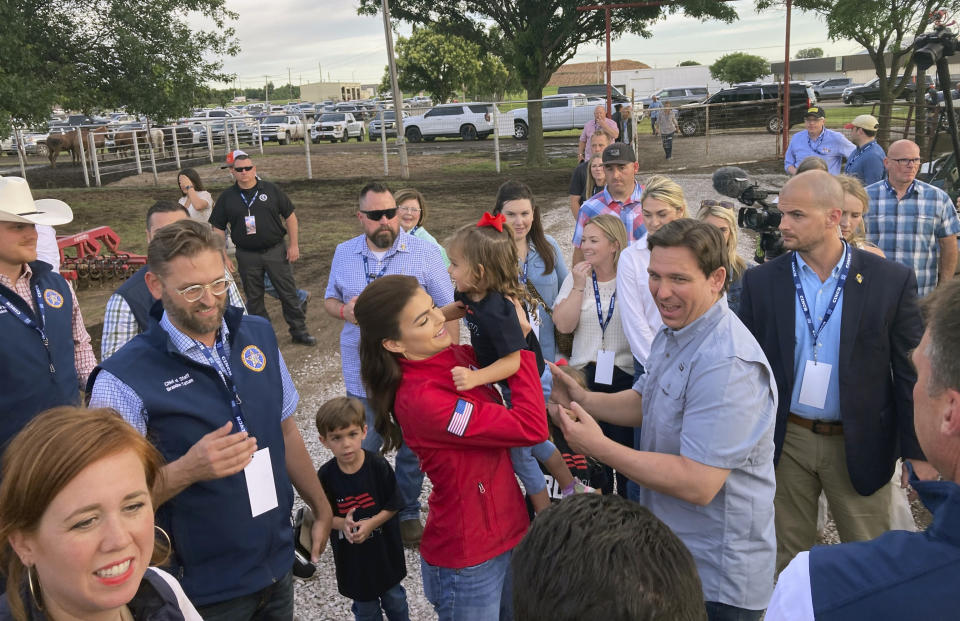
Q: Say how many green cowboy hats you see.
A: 0